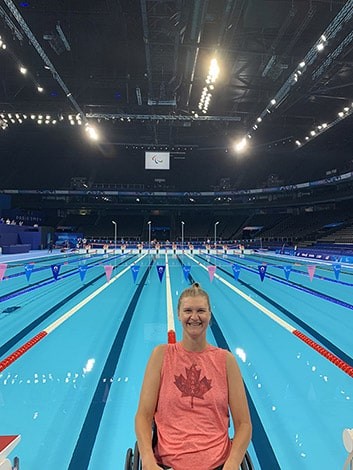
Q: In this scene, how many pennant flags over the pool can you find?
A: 14